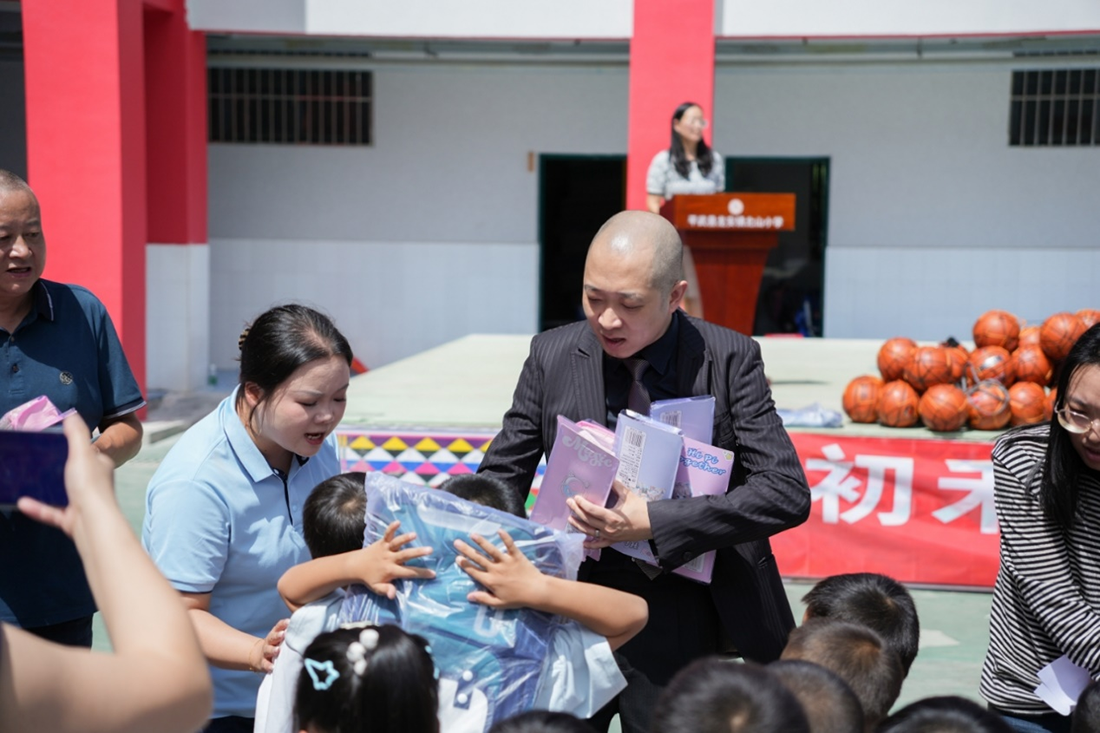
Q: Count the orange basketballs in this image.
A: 15